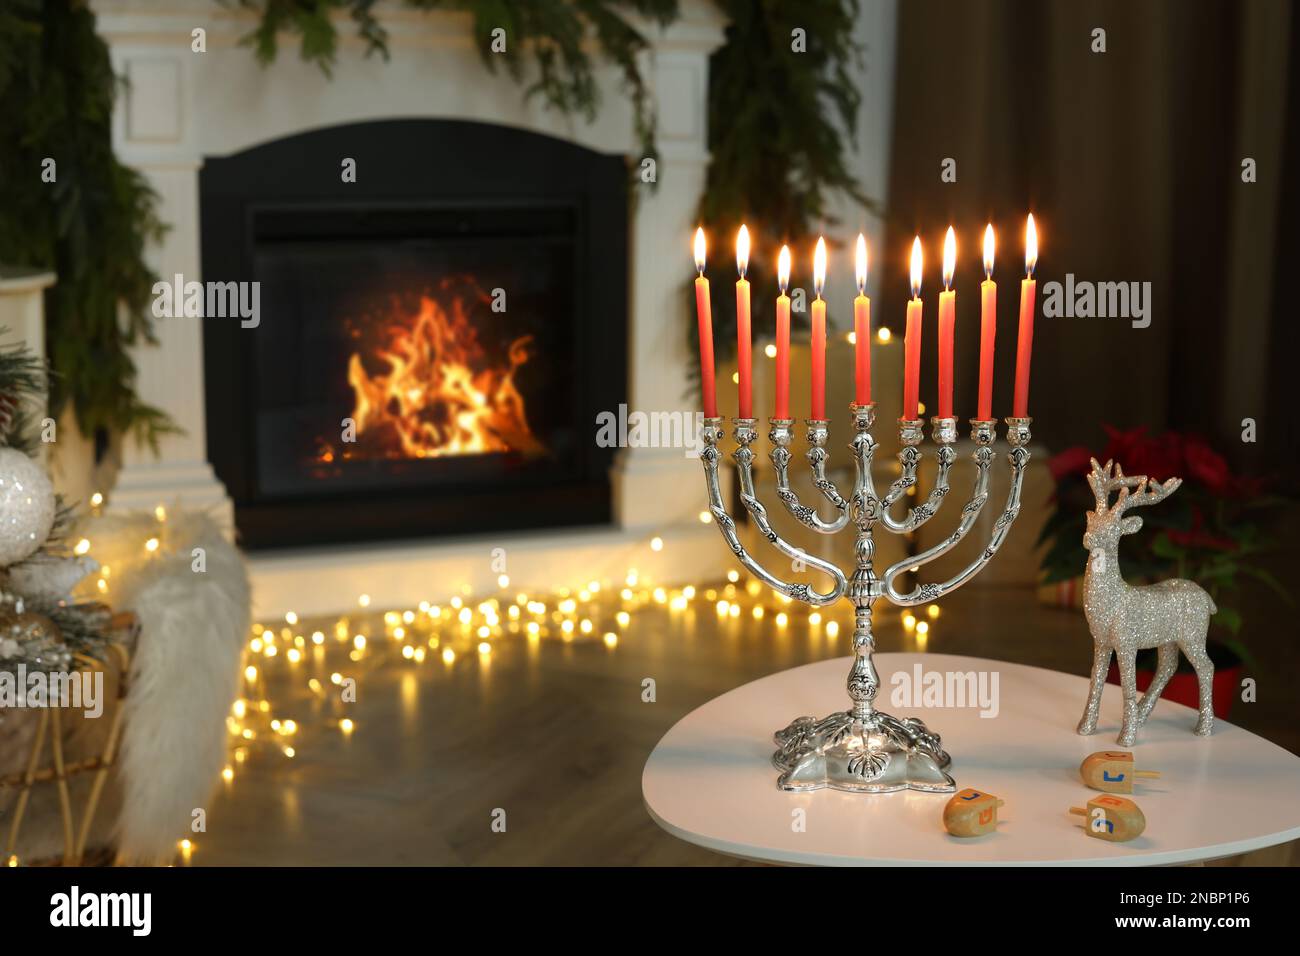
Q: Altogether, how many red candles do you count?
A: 9